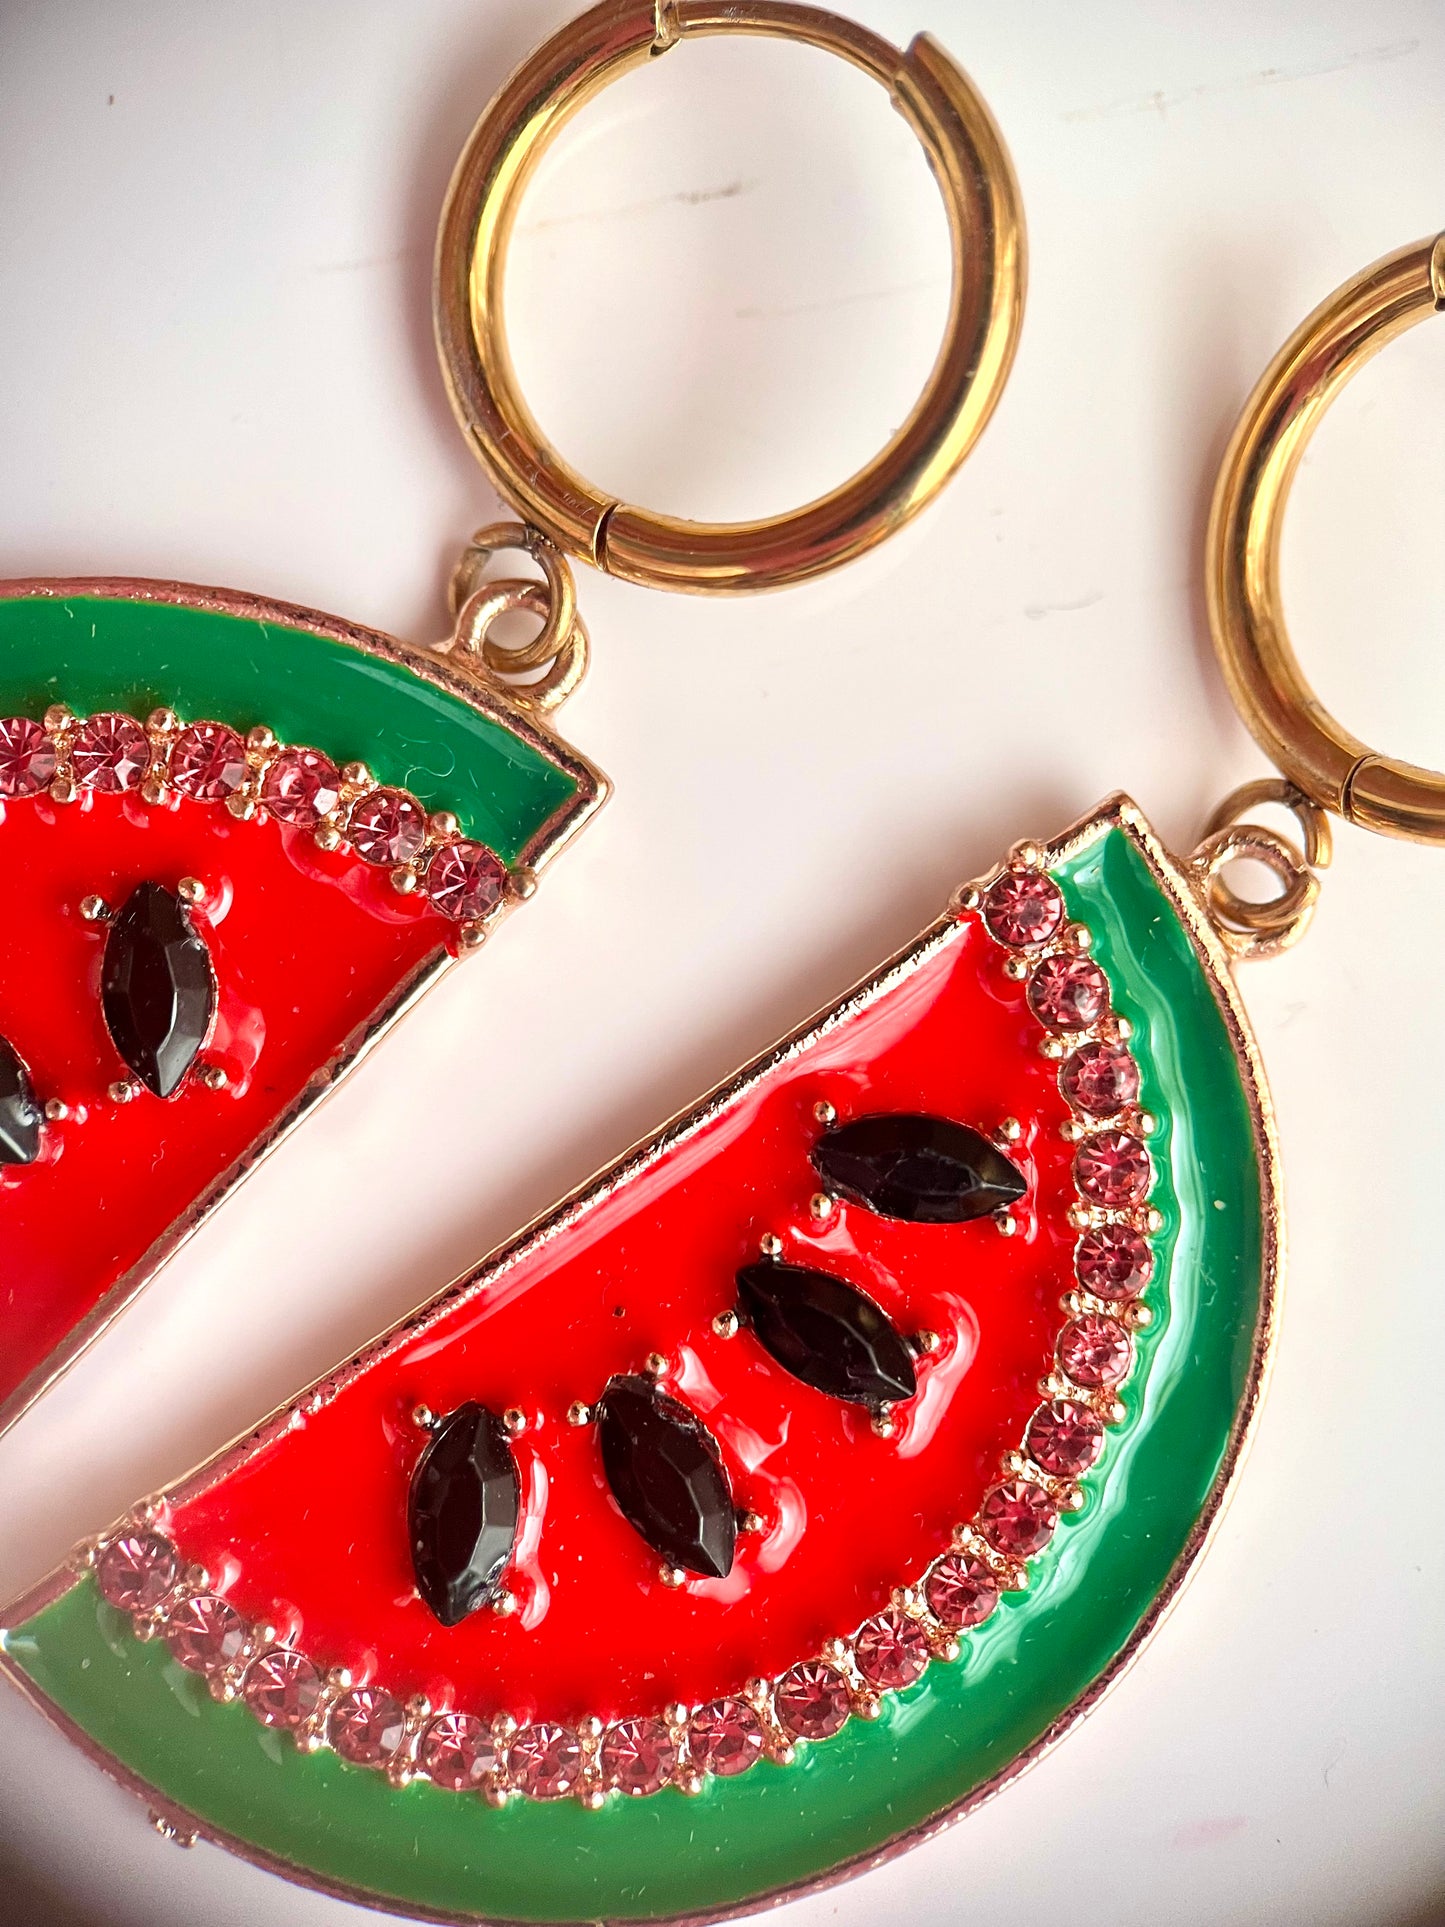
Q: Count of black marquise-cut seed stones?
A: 6